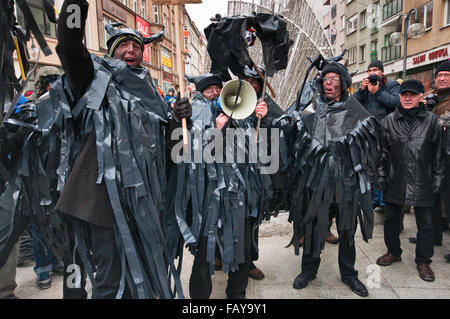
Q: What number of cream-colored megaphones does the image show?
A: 1